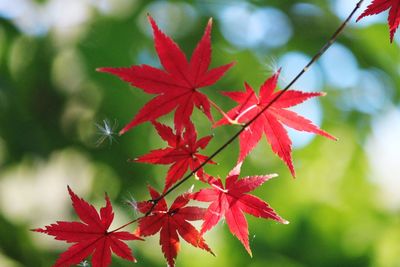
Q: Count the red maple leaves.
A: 7